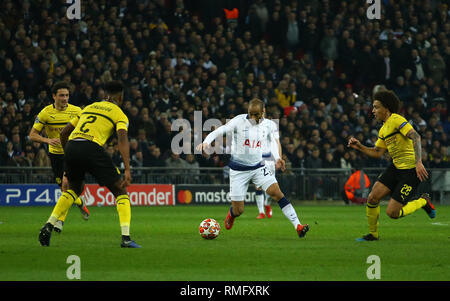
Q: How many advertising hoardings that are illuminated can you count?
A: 3